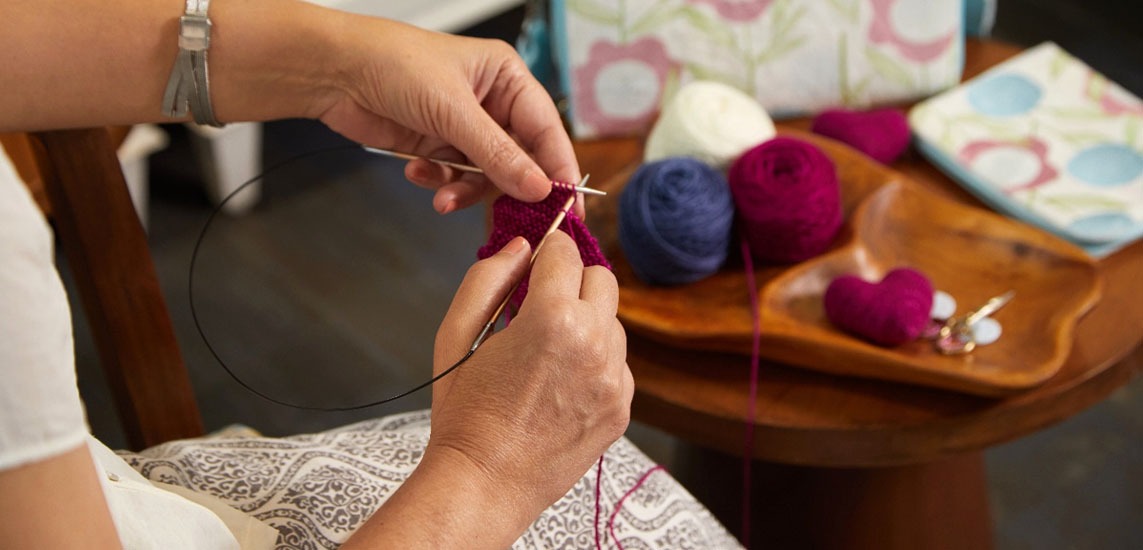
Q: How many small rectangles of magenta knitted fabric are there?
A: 1